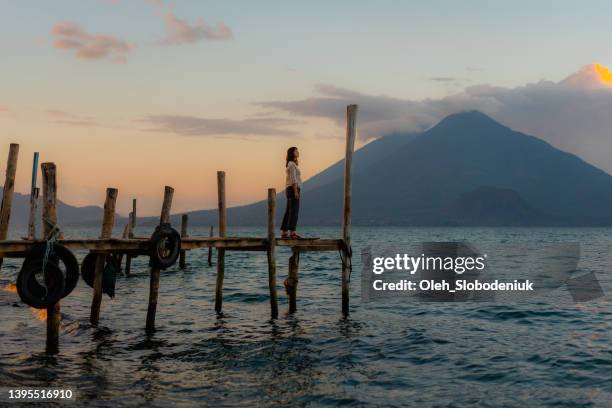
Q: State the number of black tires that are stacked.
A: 2